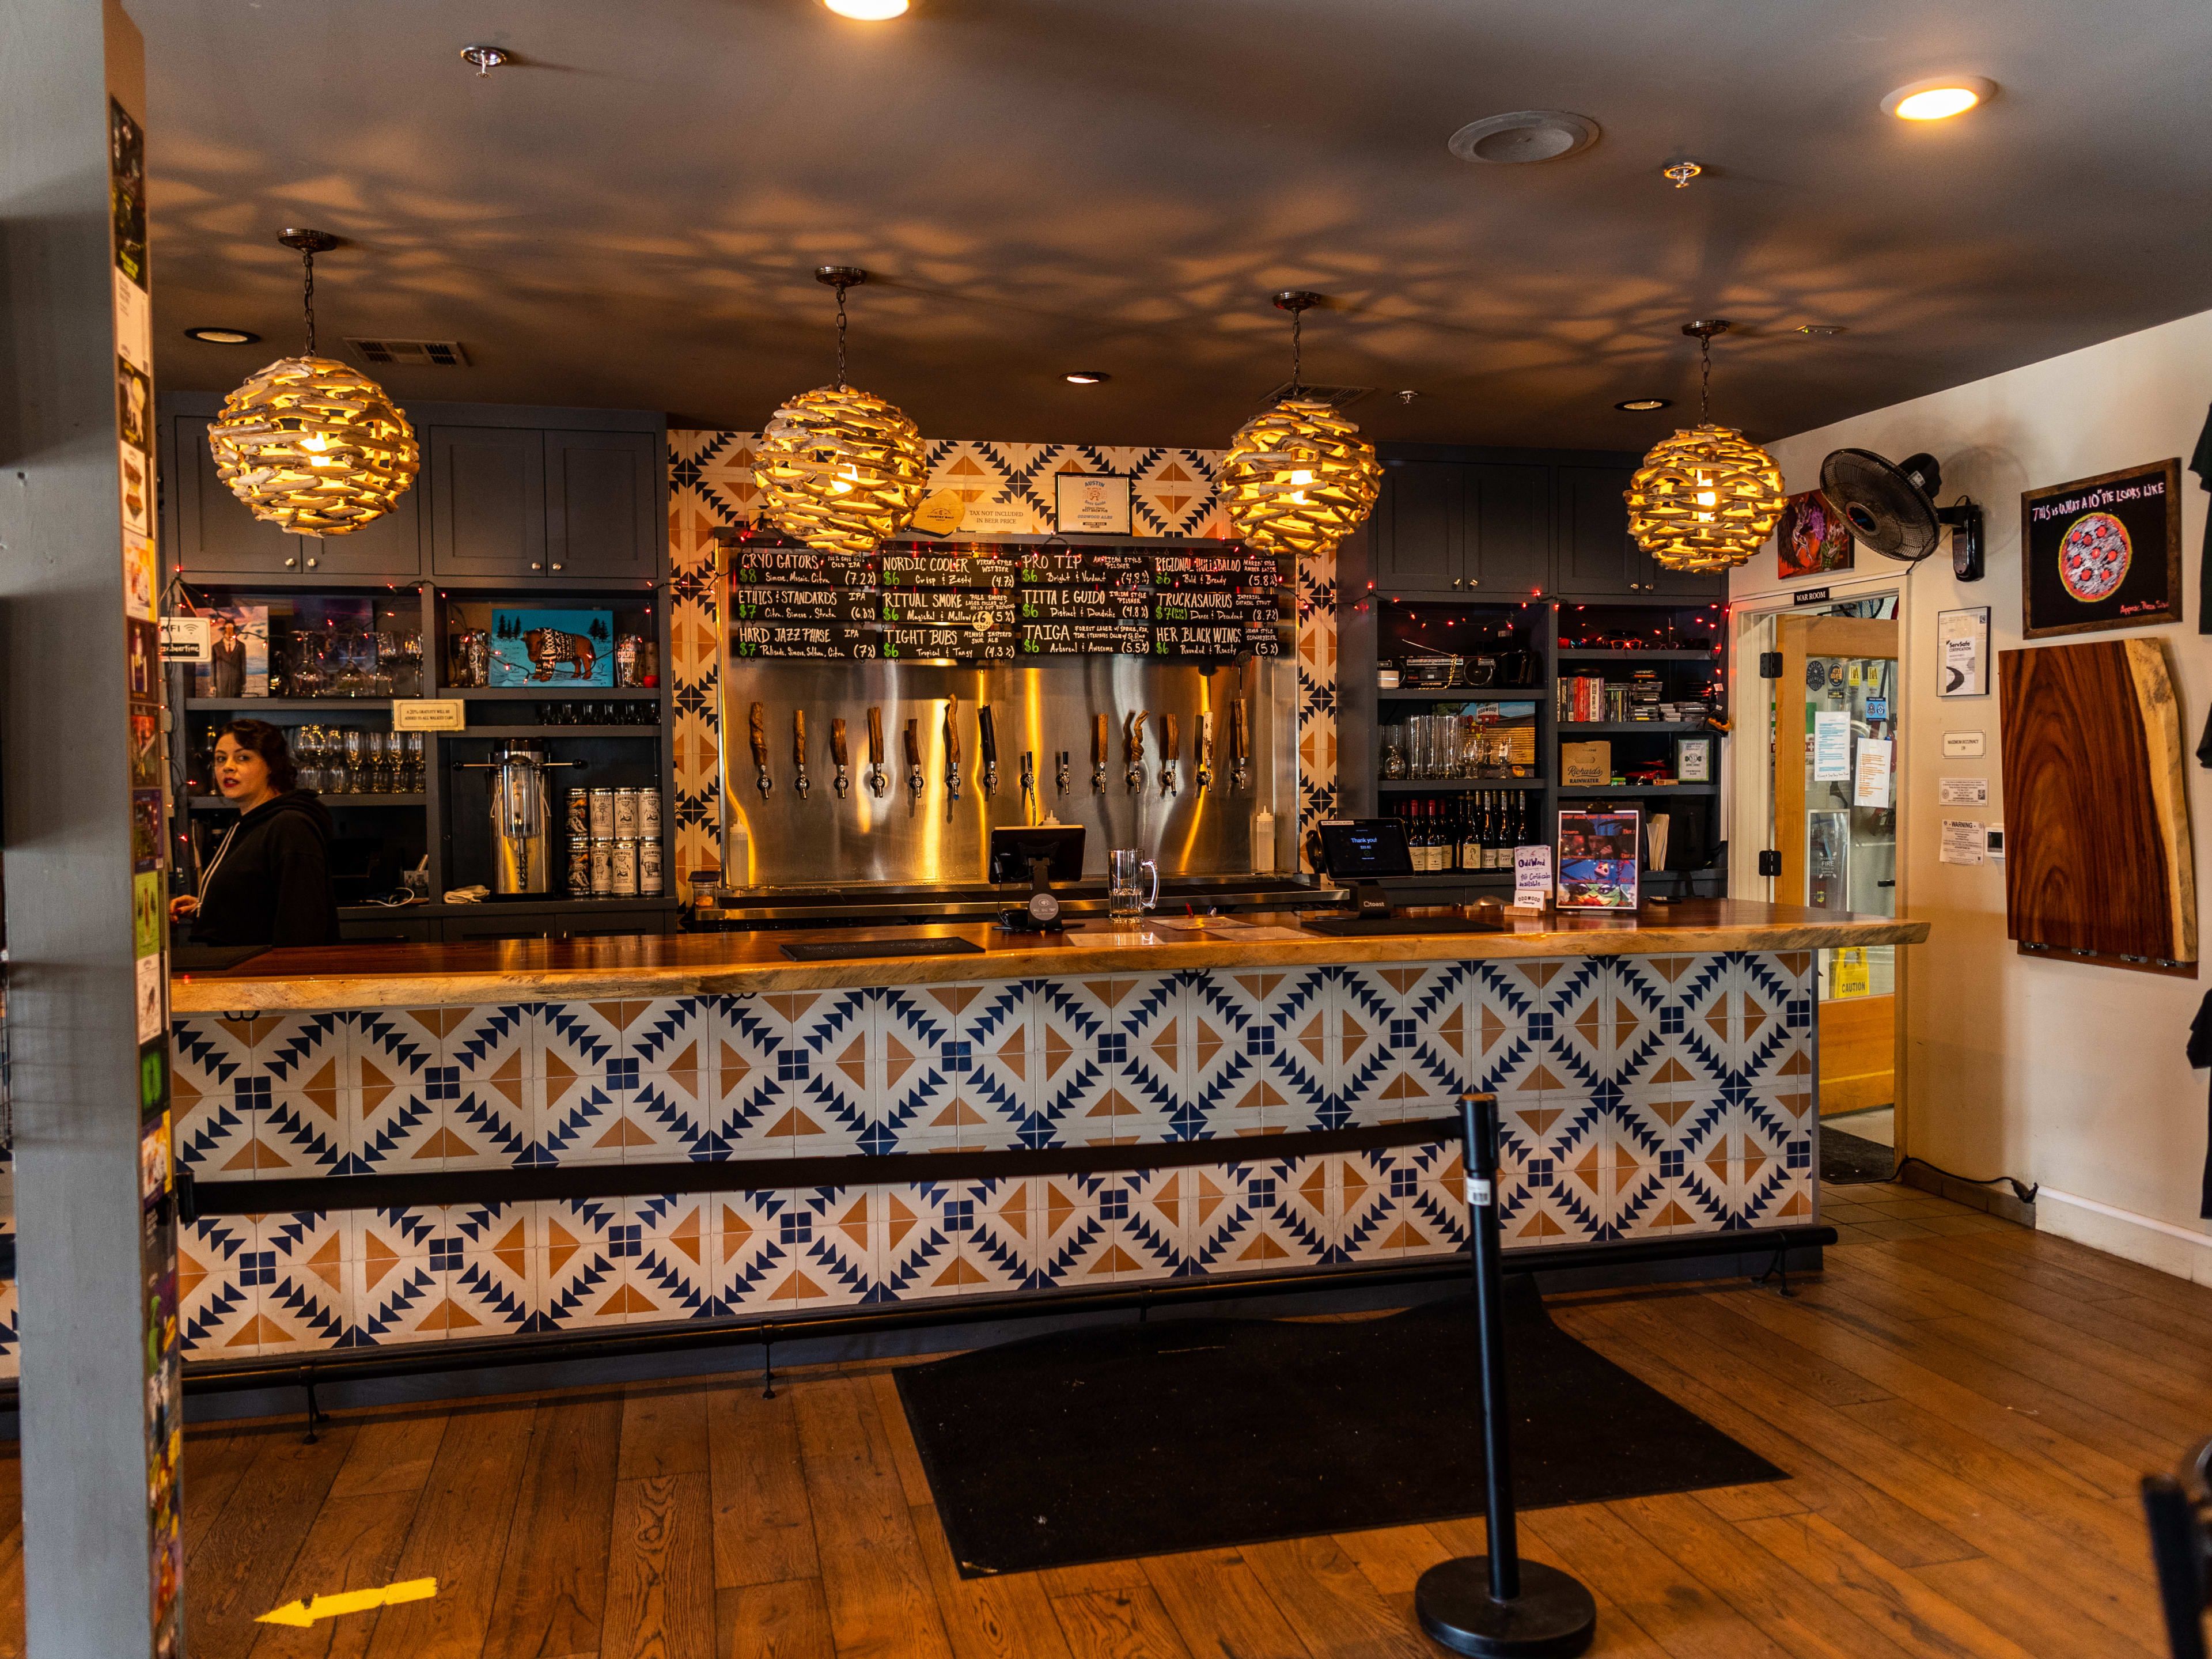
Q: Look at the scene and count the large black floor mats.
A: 1